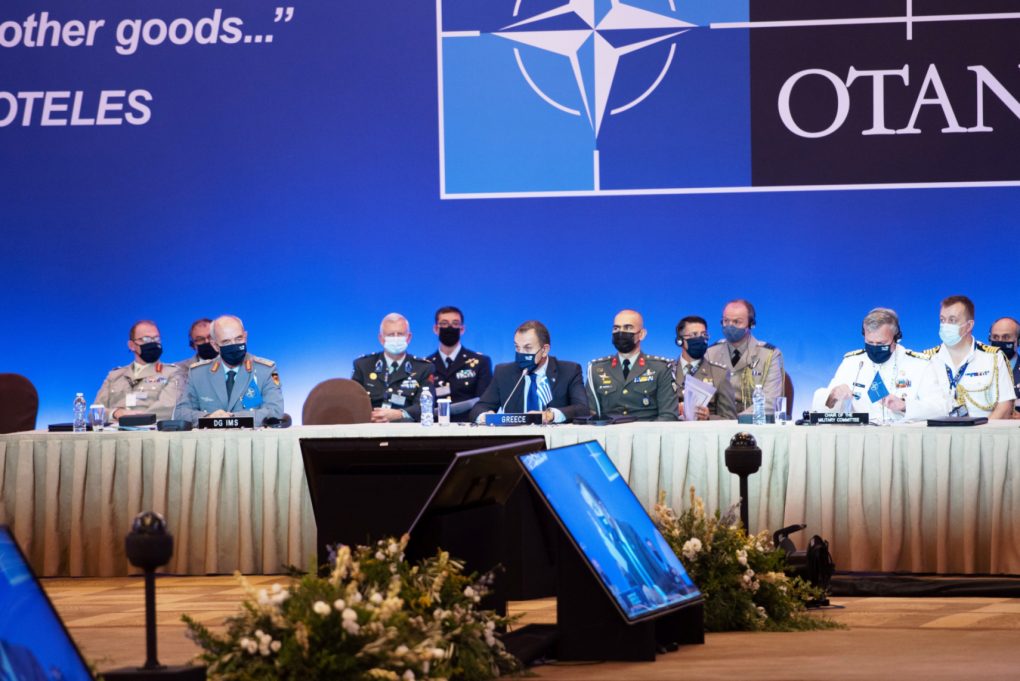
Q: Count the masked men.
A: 12